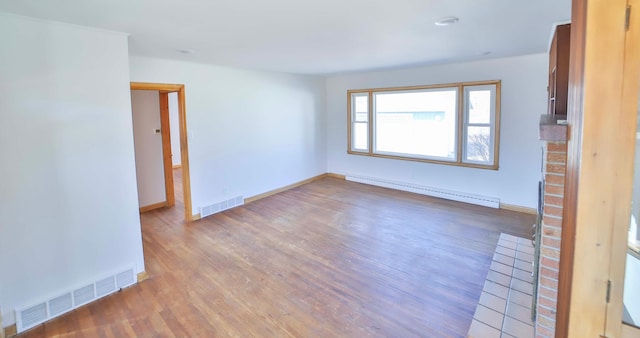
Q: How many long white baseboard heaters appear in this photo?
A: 1